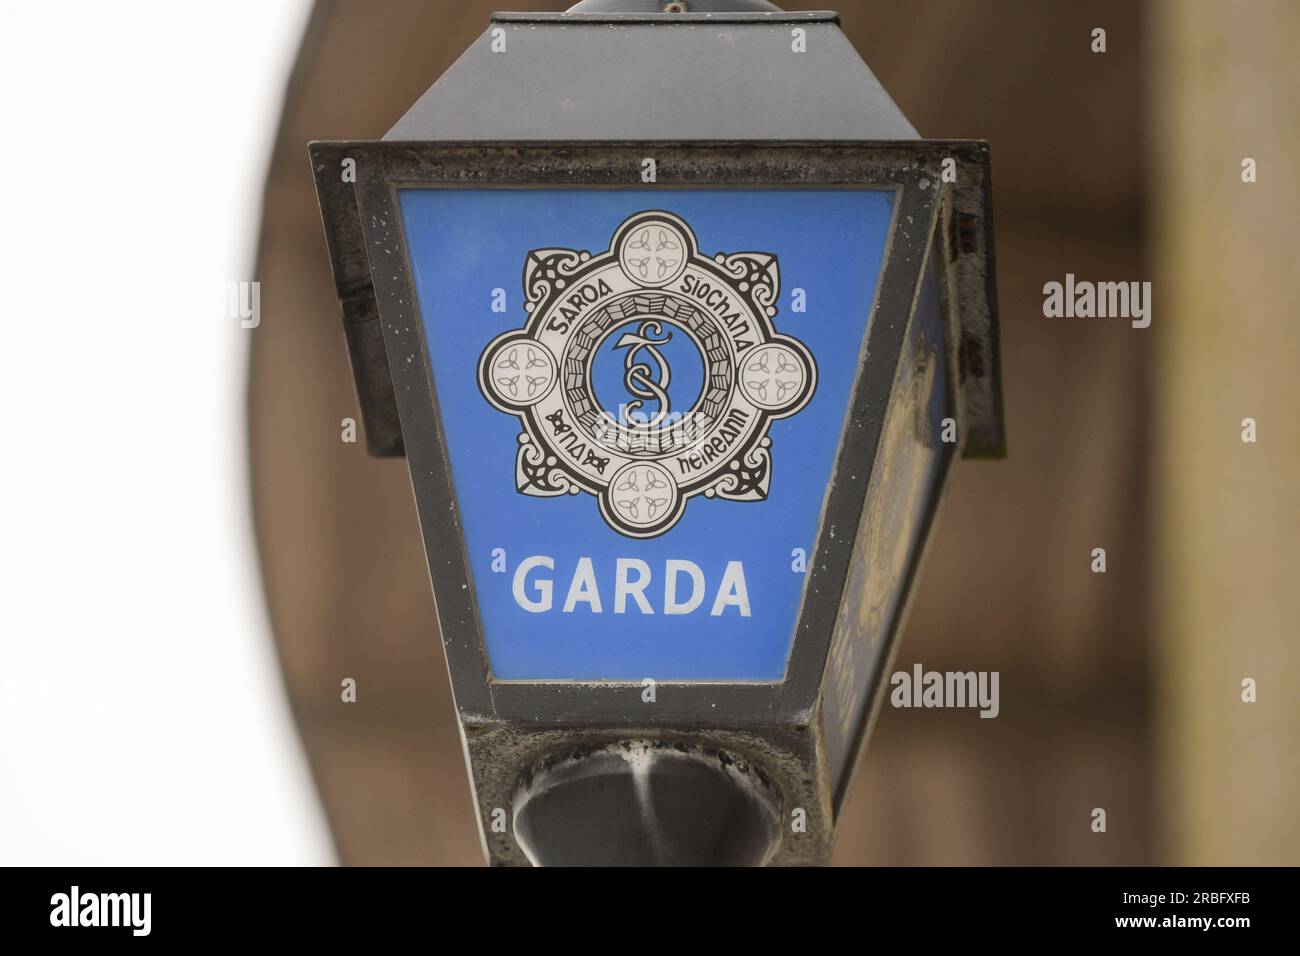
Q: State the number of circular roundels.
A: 4